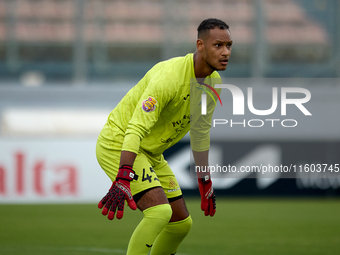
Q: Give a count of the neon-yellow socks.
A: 2